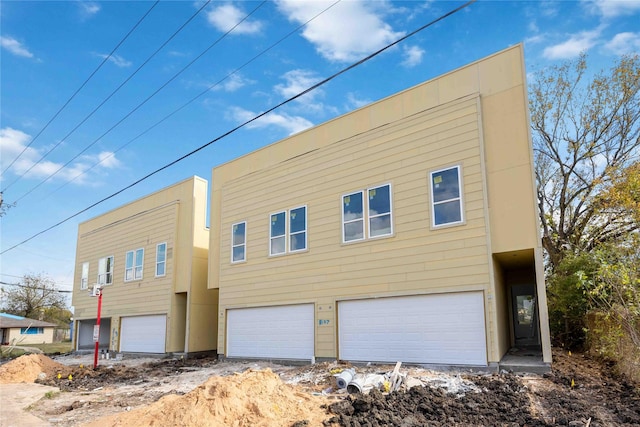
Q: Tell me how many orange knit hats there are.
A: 0